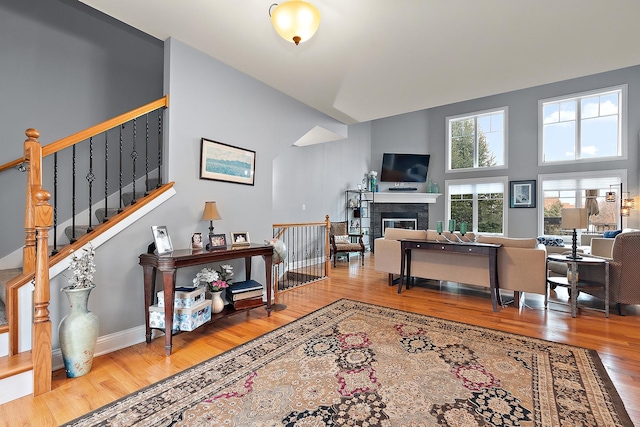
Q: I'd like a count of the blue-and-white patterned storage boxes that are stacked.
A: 2